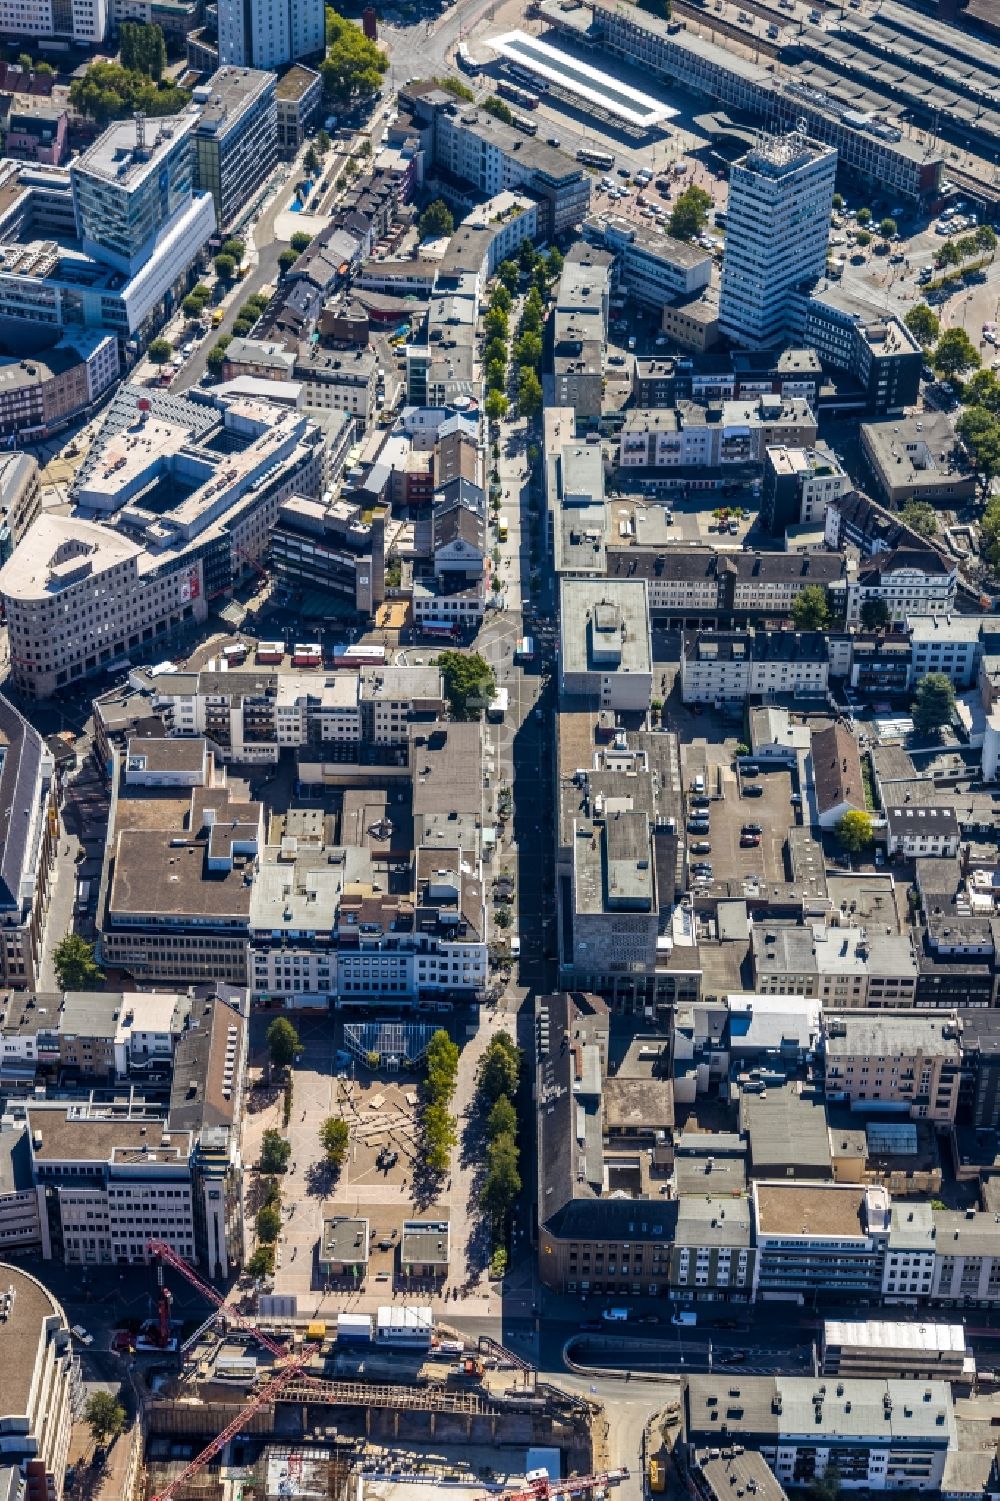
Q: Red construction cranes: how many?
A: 3